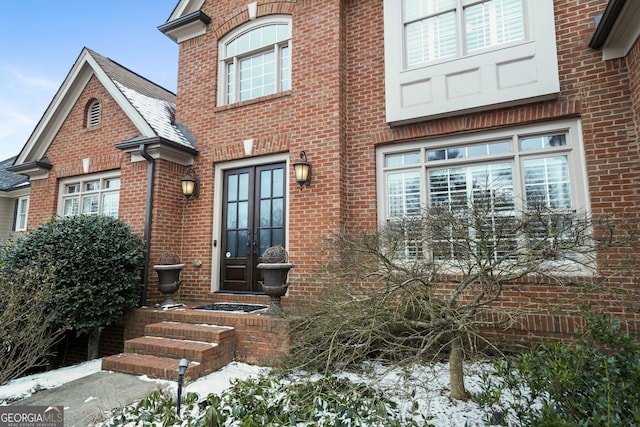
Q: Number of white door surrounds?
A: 1